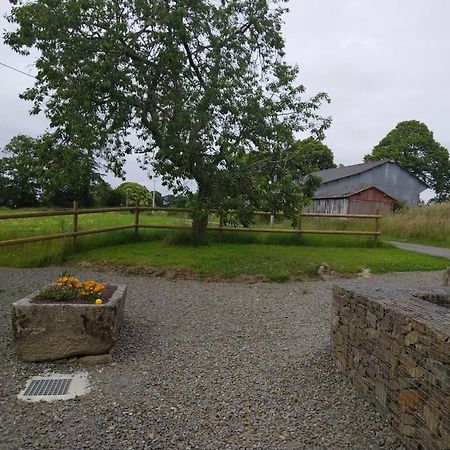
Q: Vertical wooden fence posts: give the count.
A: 5